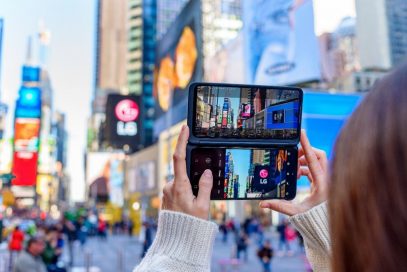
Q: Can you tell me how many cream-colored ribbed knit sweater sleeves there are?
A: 2